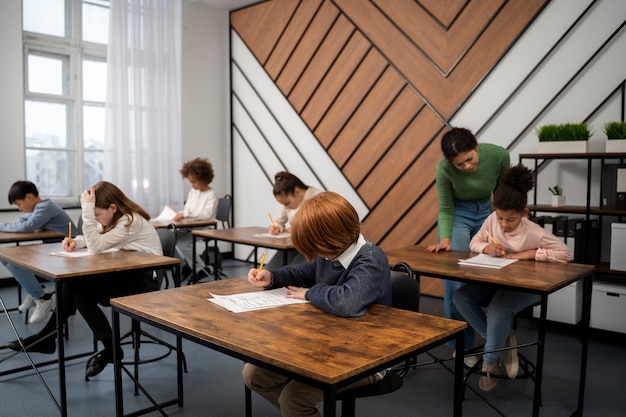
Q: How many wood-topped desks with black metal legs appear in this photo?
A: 6